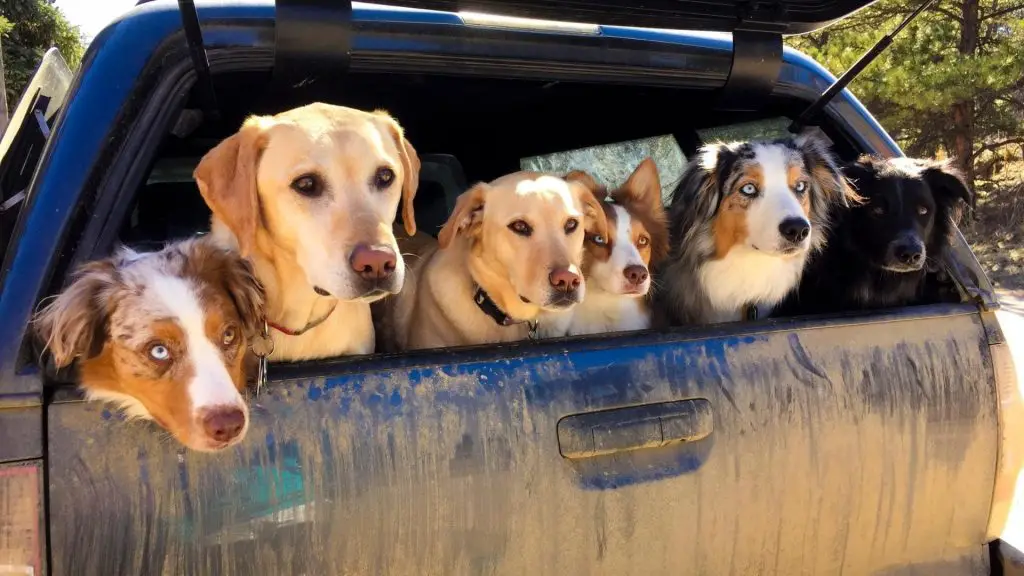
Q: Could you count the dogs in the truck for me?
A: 6